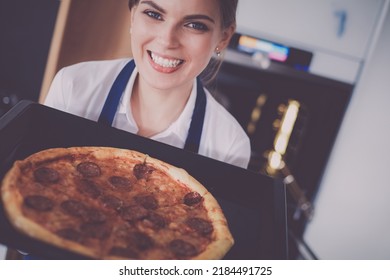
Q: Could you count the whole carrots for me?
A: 0